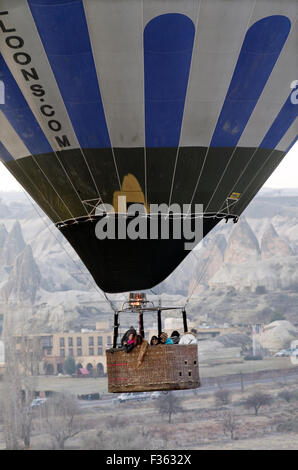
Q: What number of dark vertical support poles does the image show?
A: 4